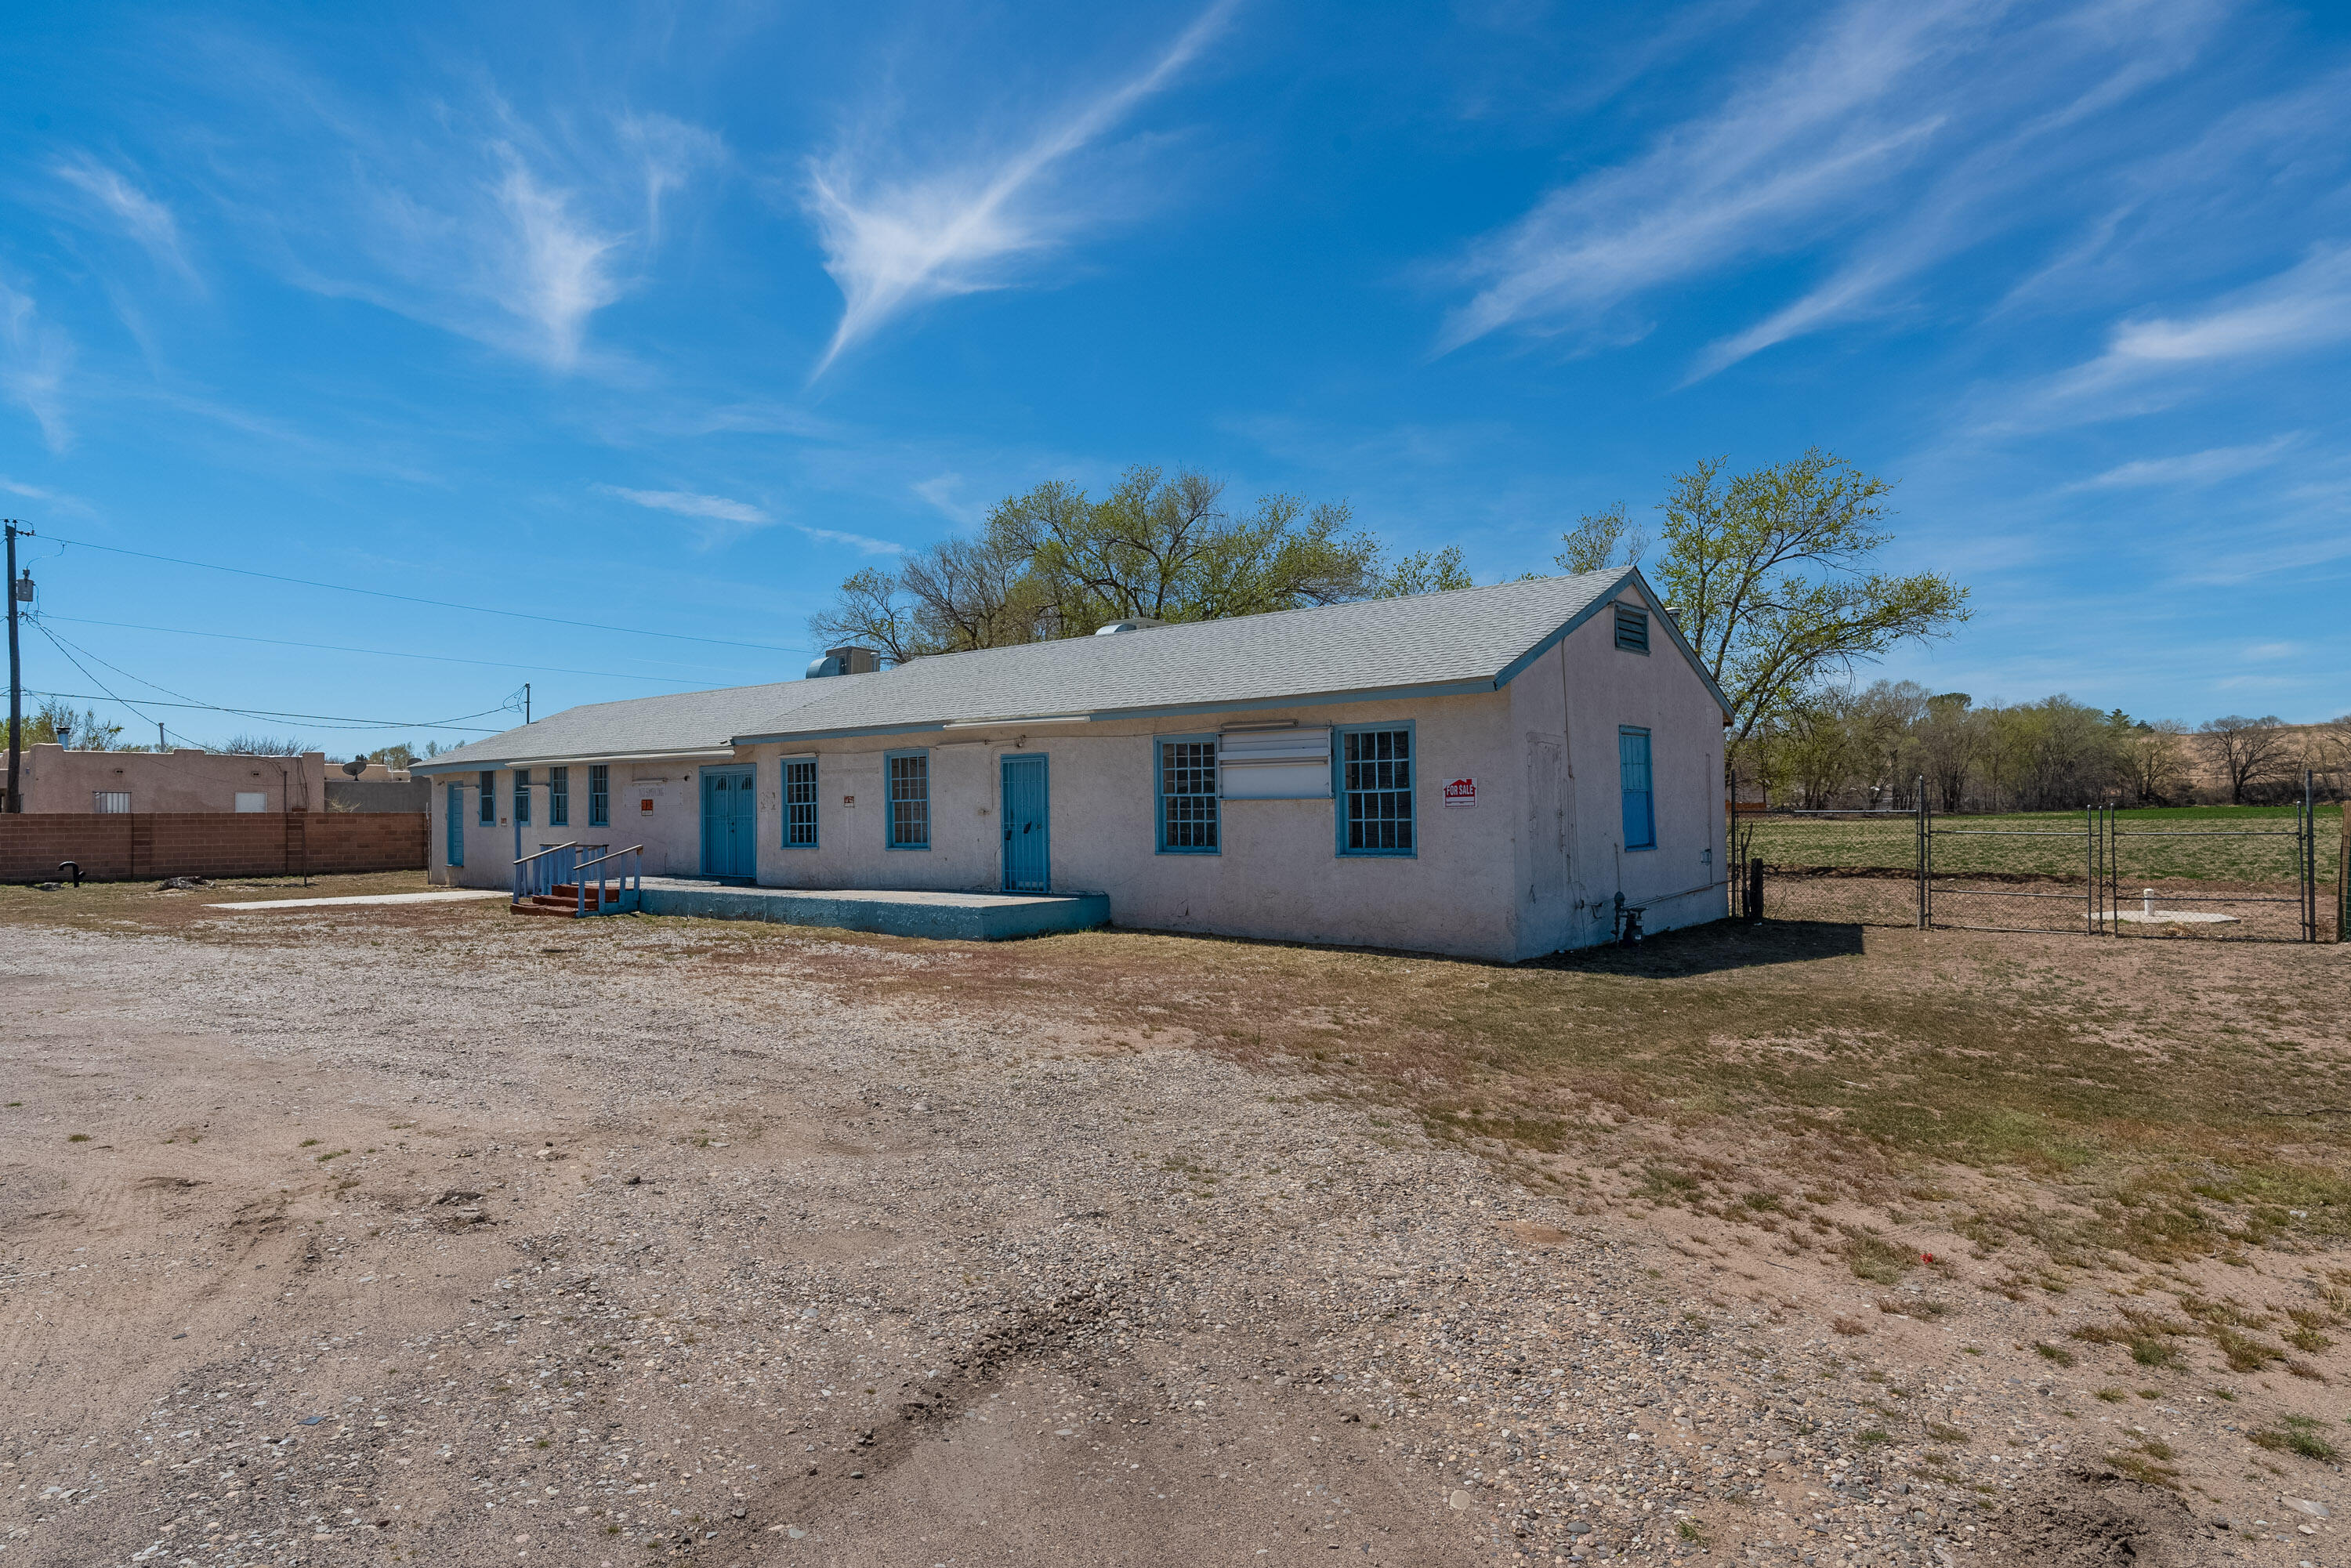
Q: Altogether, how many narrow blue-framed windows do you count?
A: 4